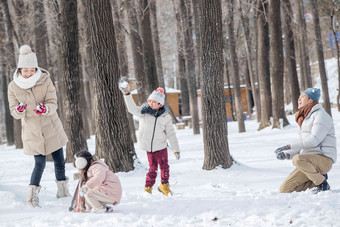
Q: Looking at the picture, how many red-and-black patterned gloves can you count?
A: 2